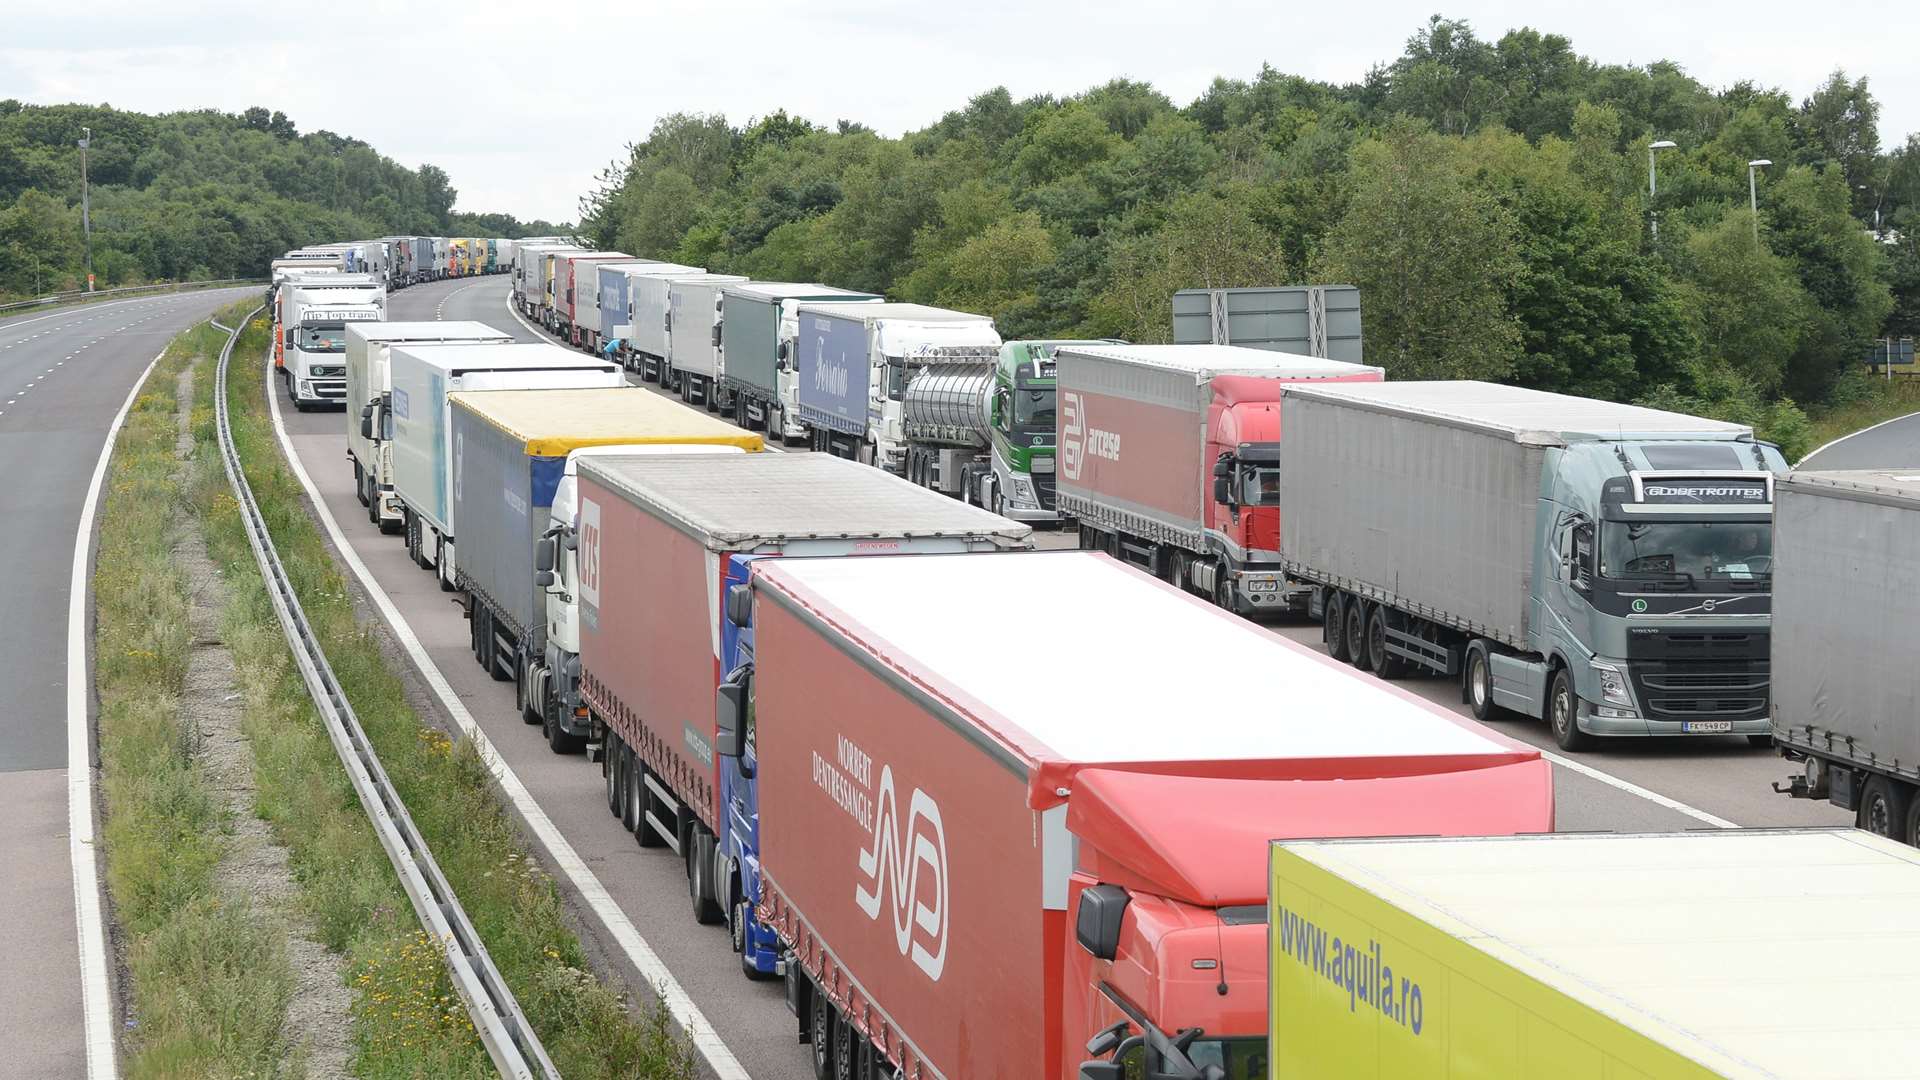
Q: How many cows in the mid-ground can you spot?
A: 0